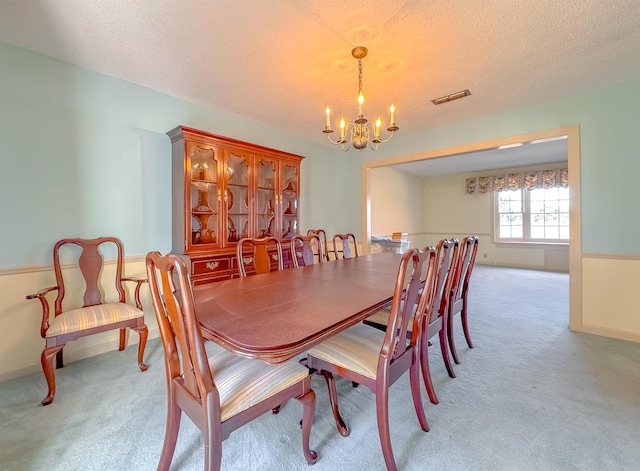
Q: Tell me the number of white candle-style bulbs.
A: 5